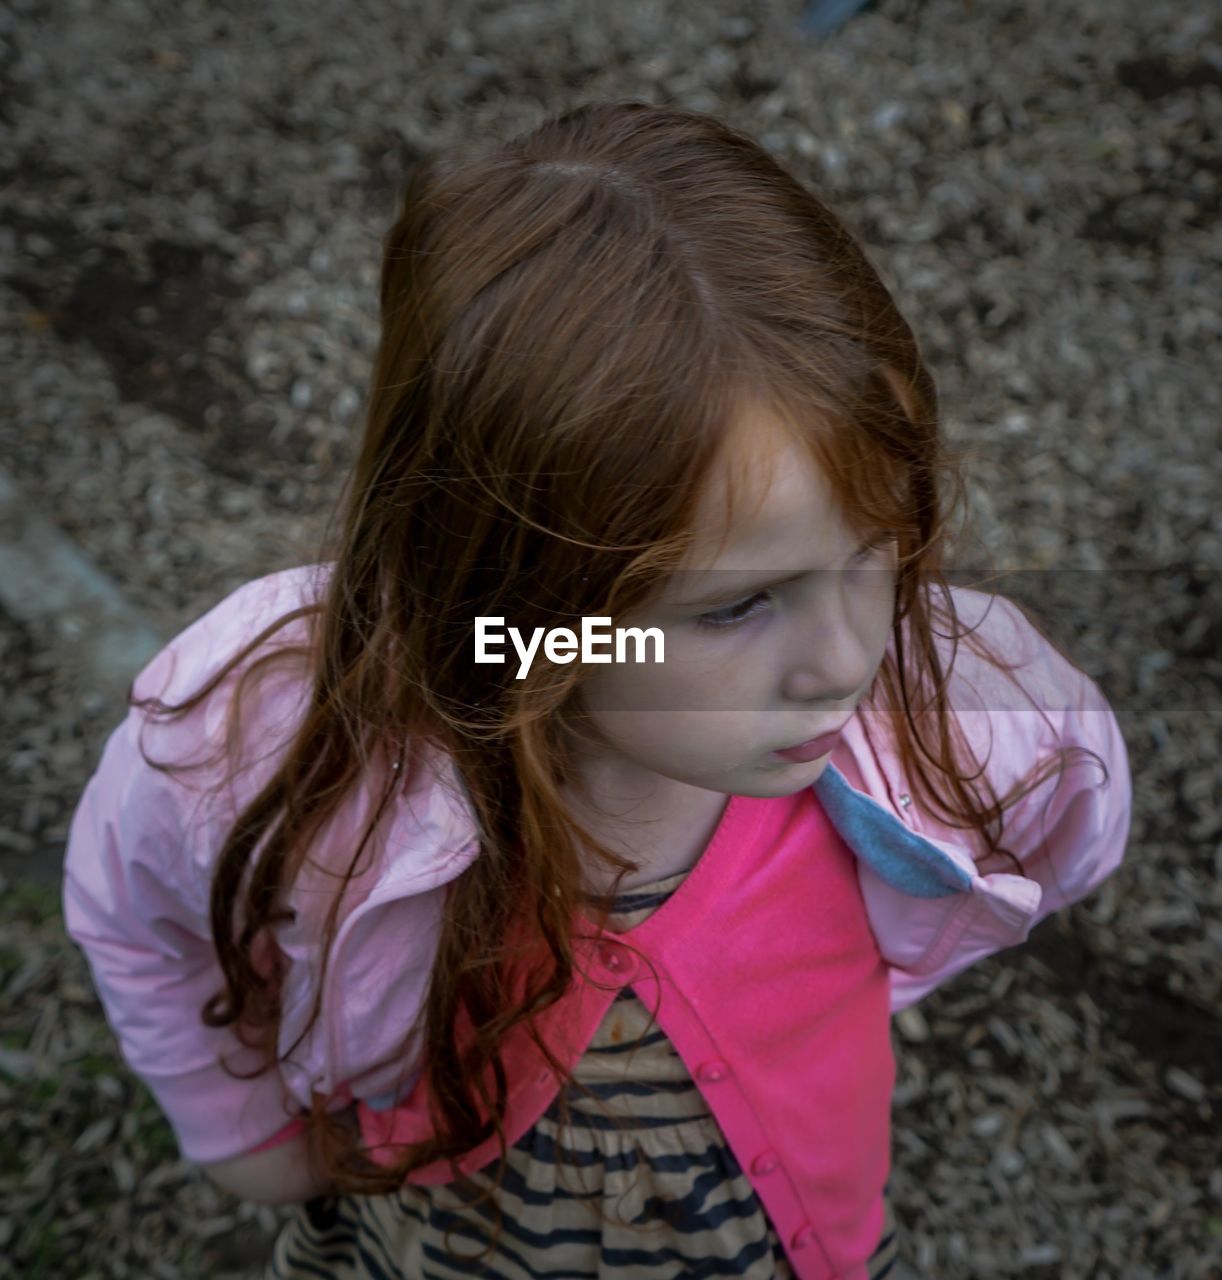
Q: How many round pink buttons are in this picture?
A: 4